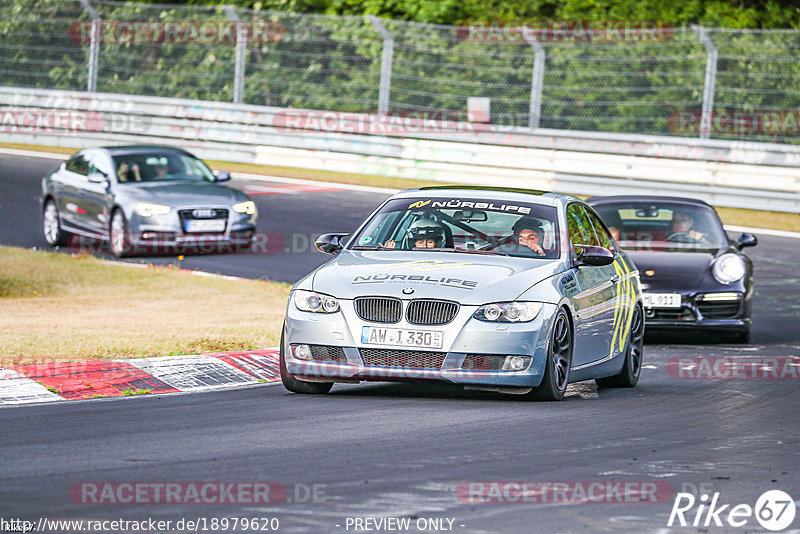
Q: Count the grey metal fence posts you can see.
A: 5